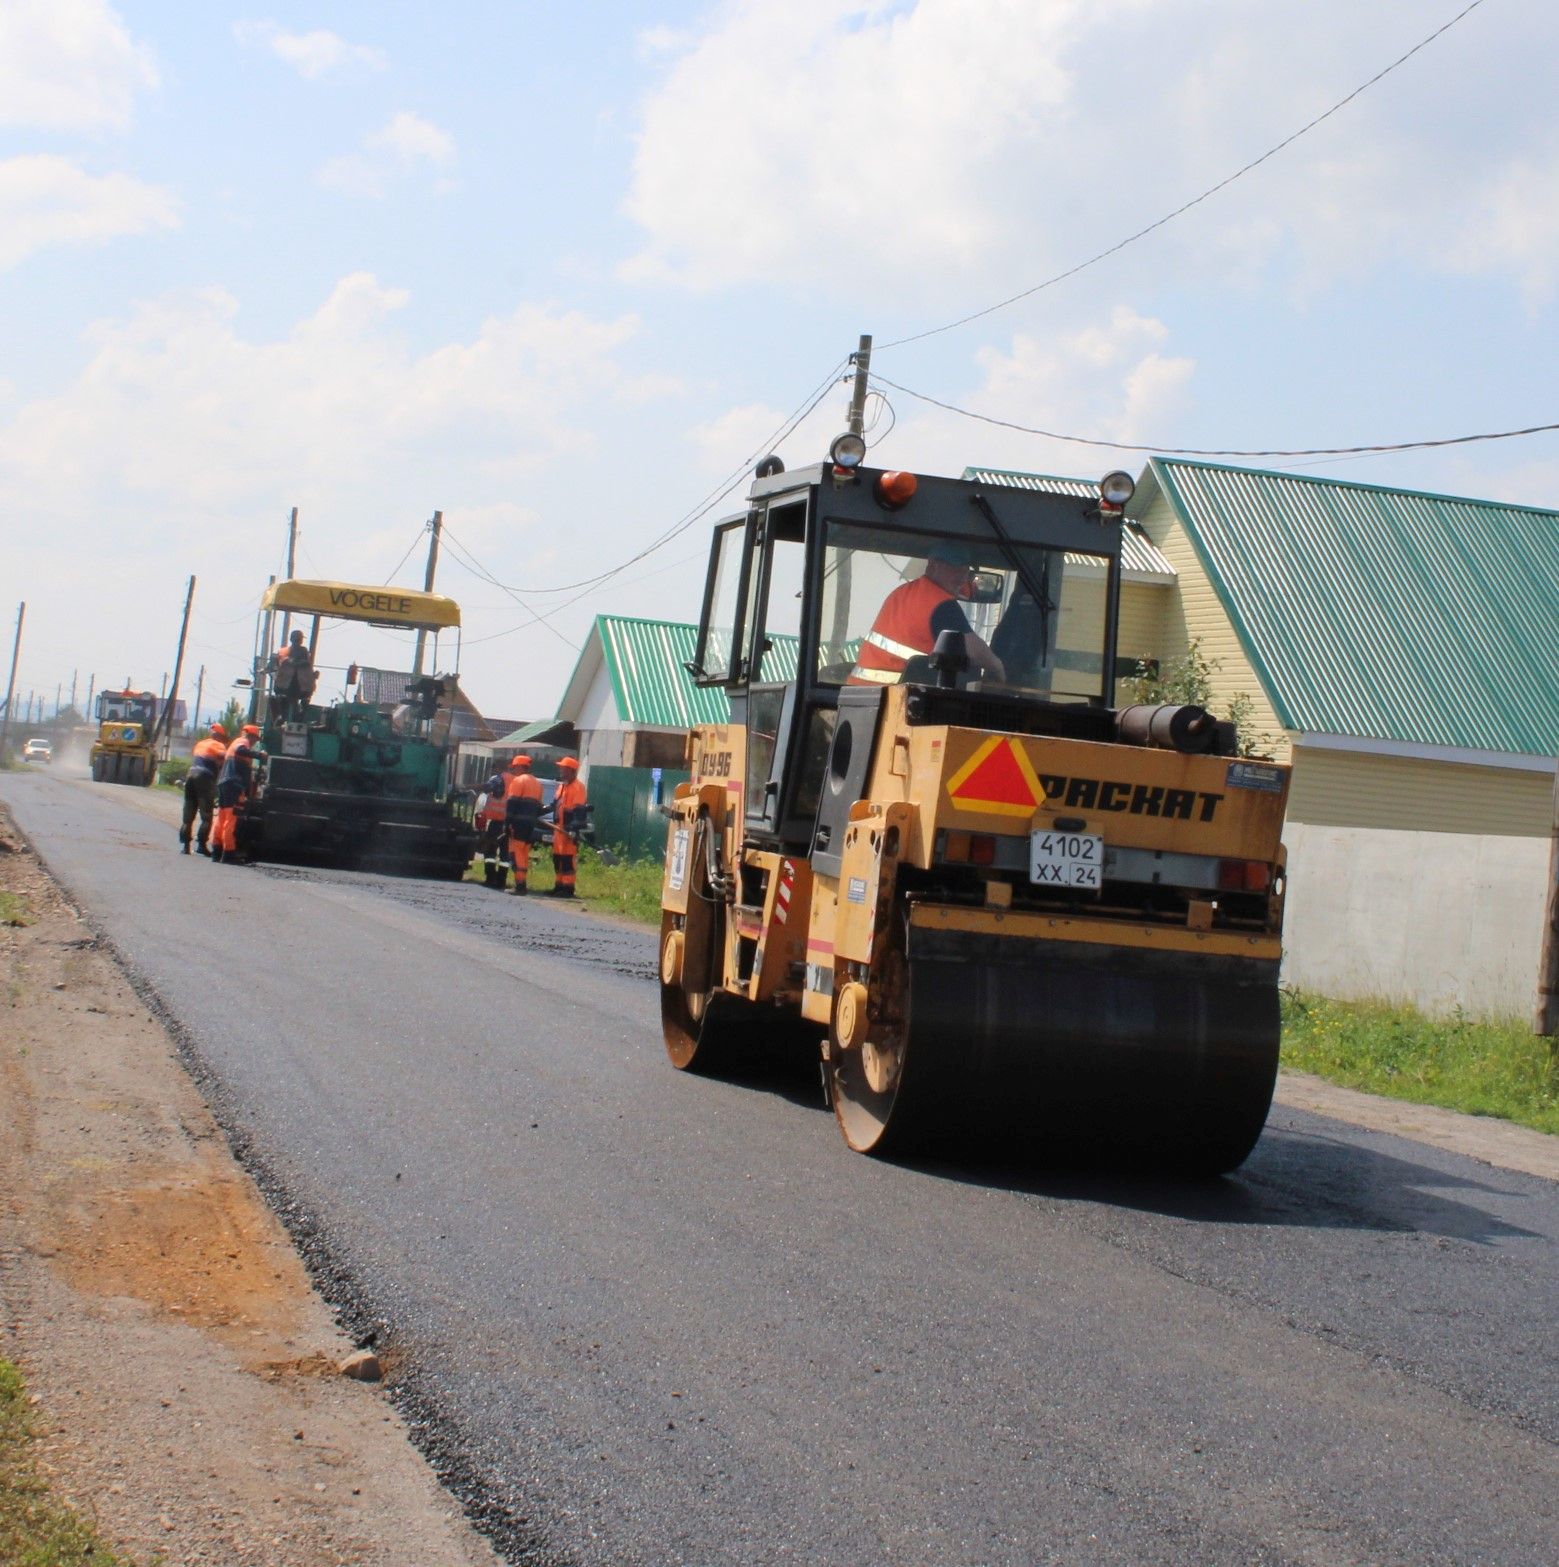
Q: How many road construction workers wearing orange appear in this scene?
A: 7